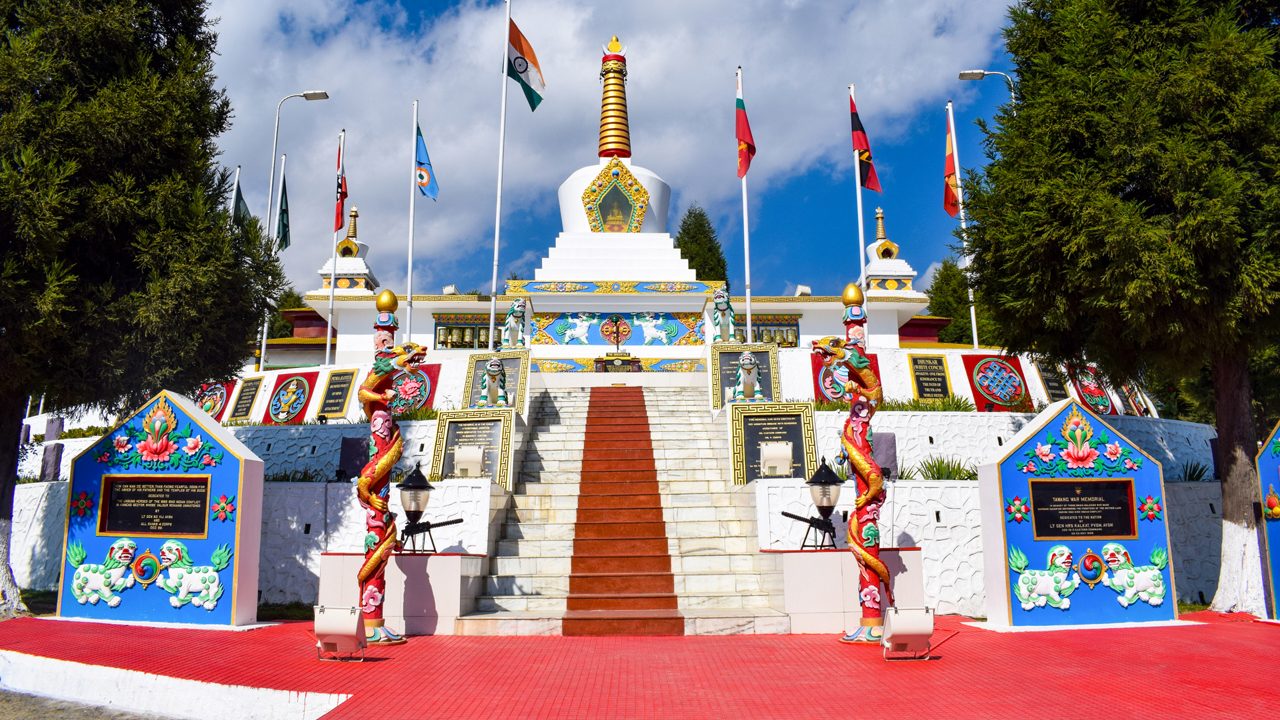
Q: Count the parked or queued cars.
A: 0